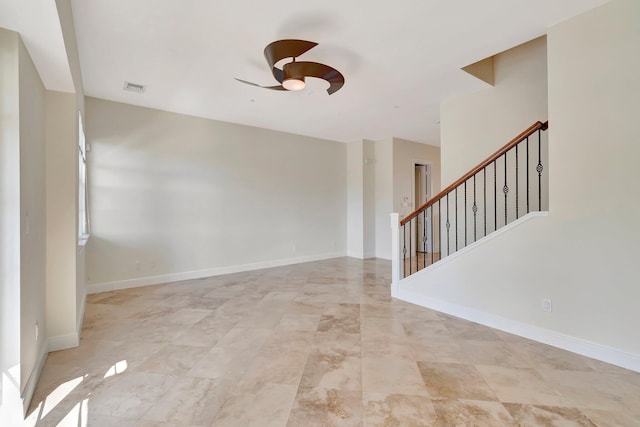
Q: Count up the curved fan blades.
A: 3